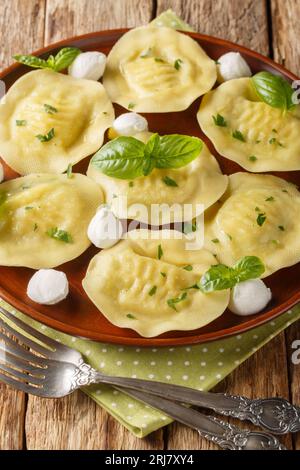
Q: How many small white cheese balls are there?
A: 6